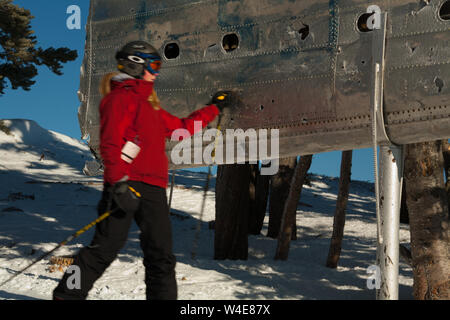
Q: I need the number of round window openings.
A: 4